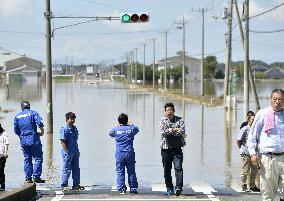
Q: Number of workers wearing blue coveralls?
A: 3